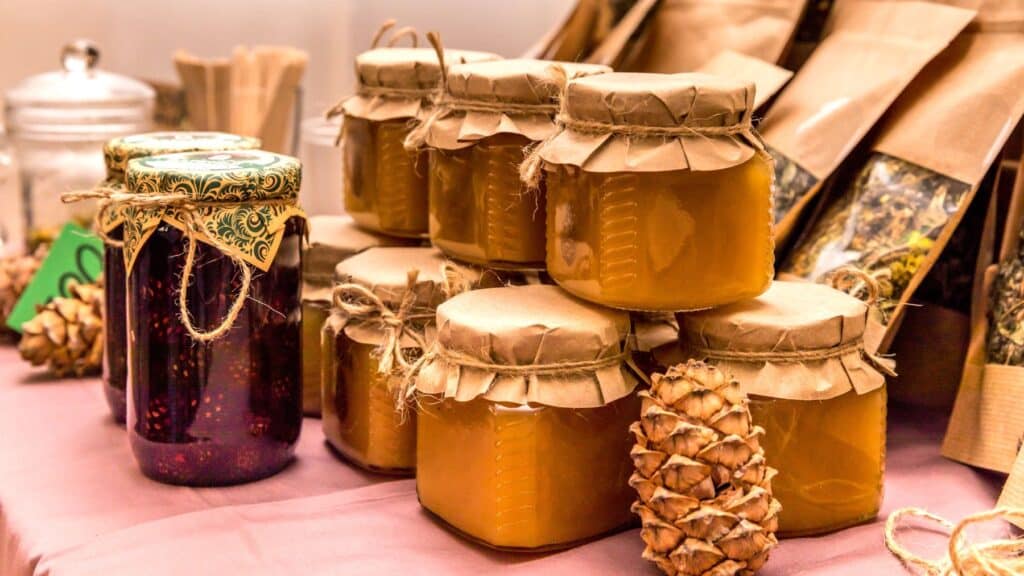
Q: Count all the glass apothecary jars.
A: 1